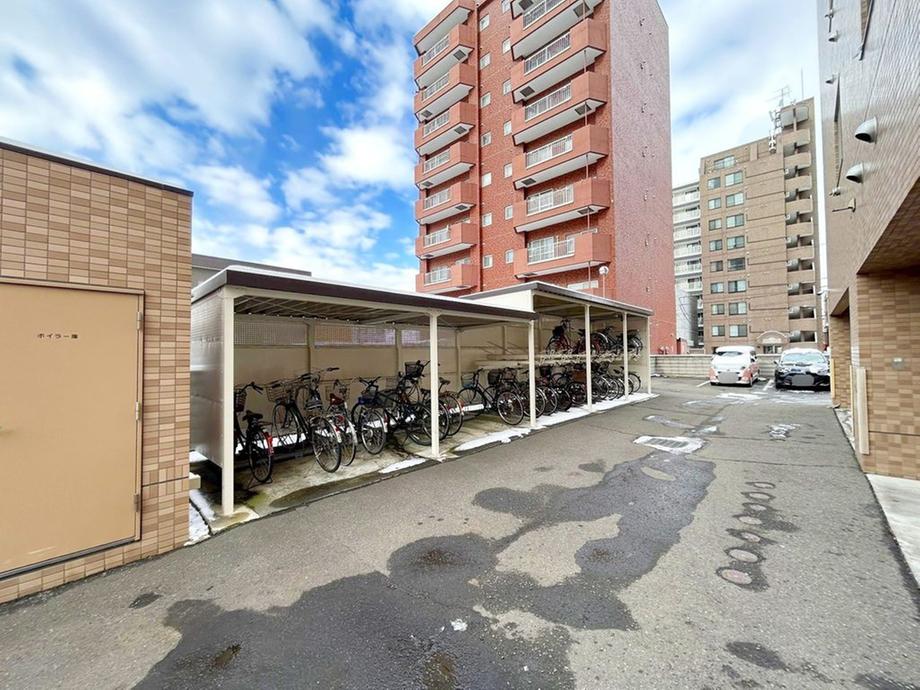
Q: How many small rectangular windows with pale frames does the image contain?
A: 14